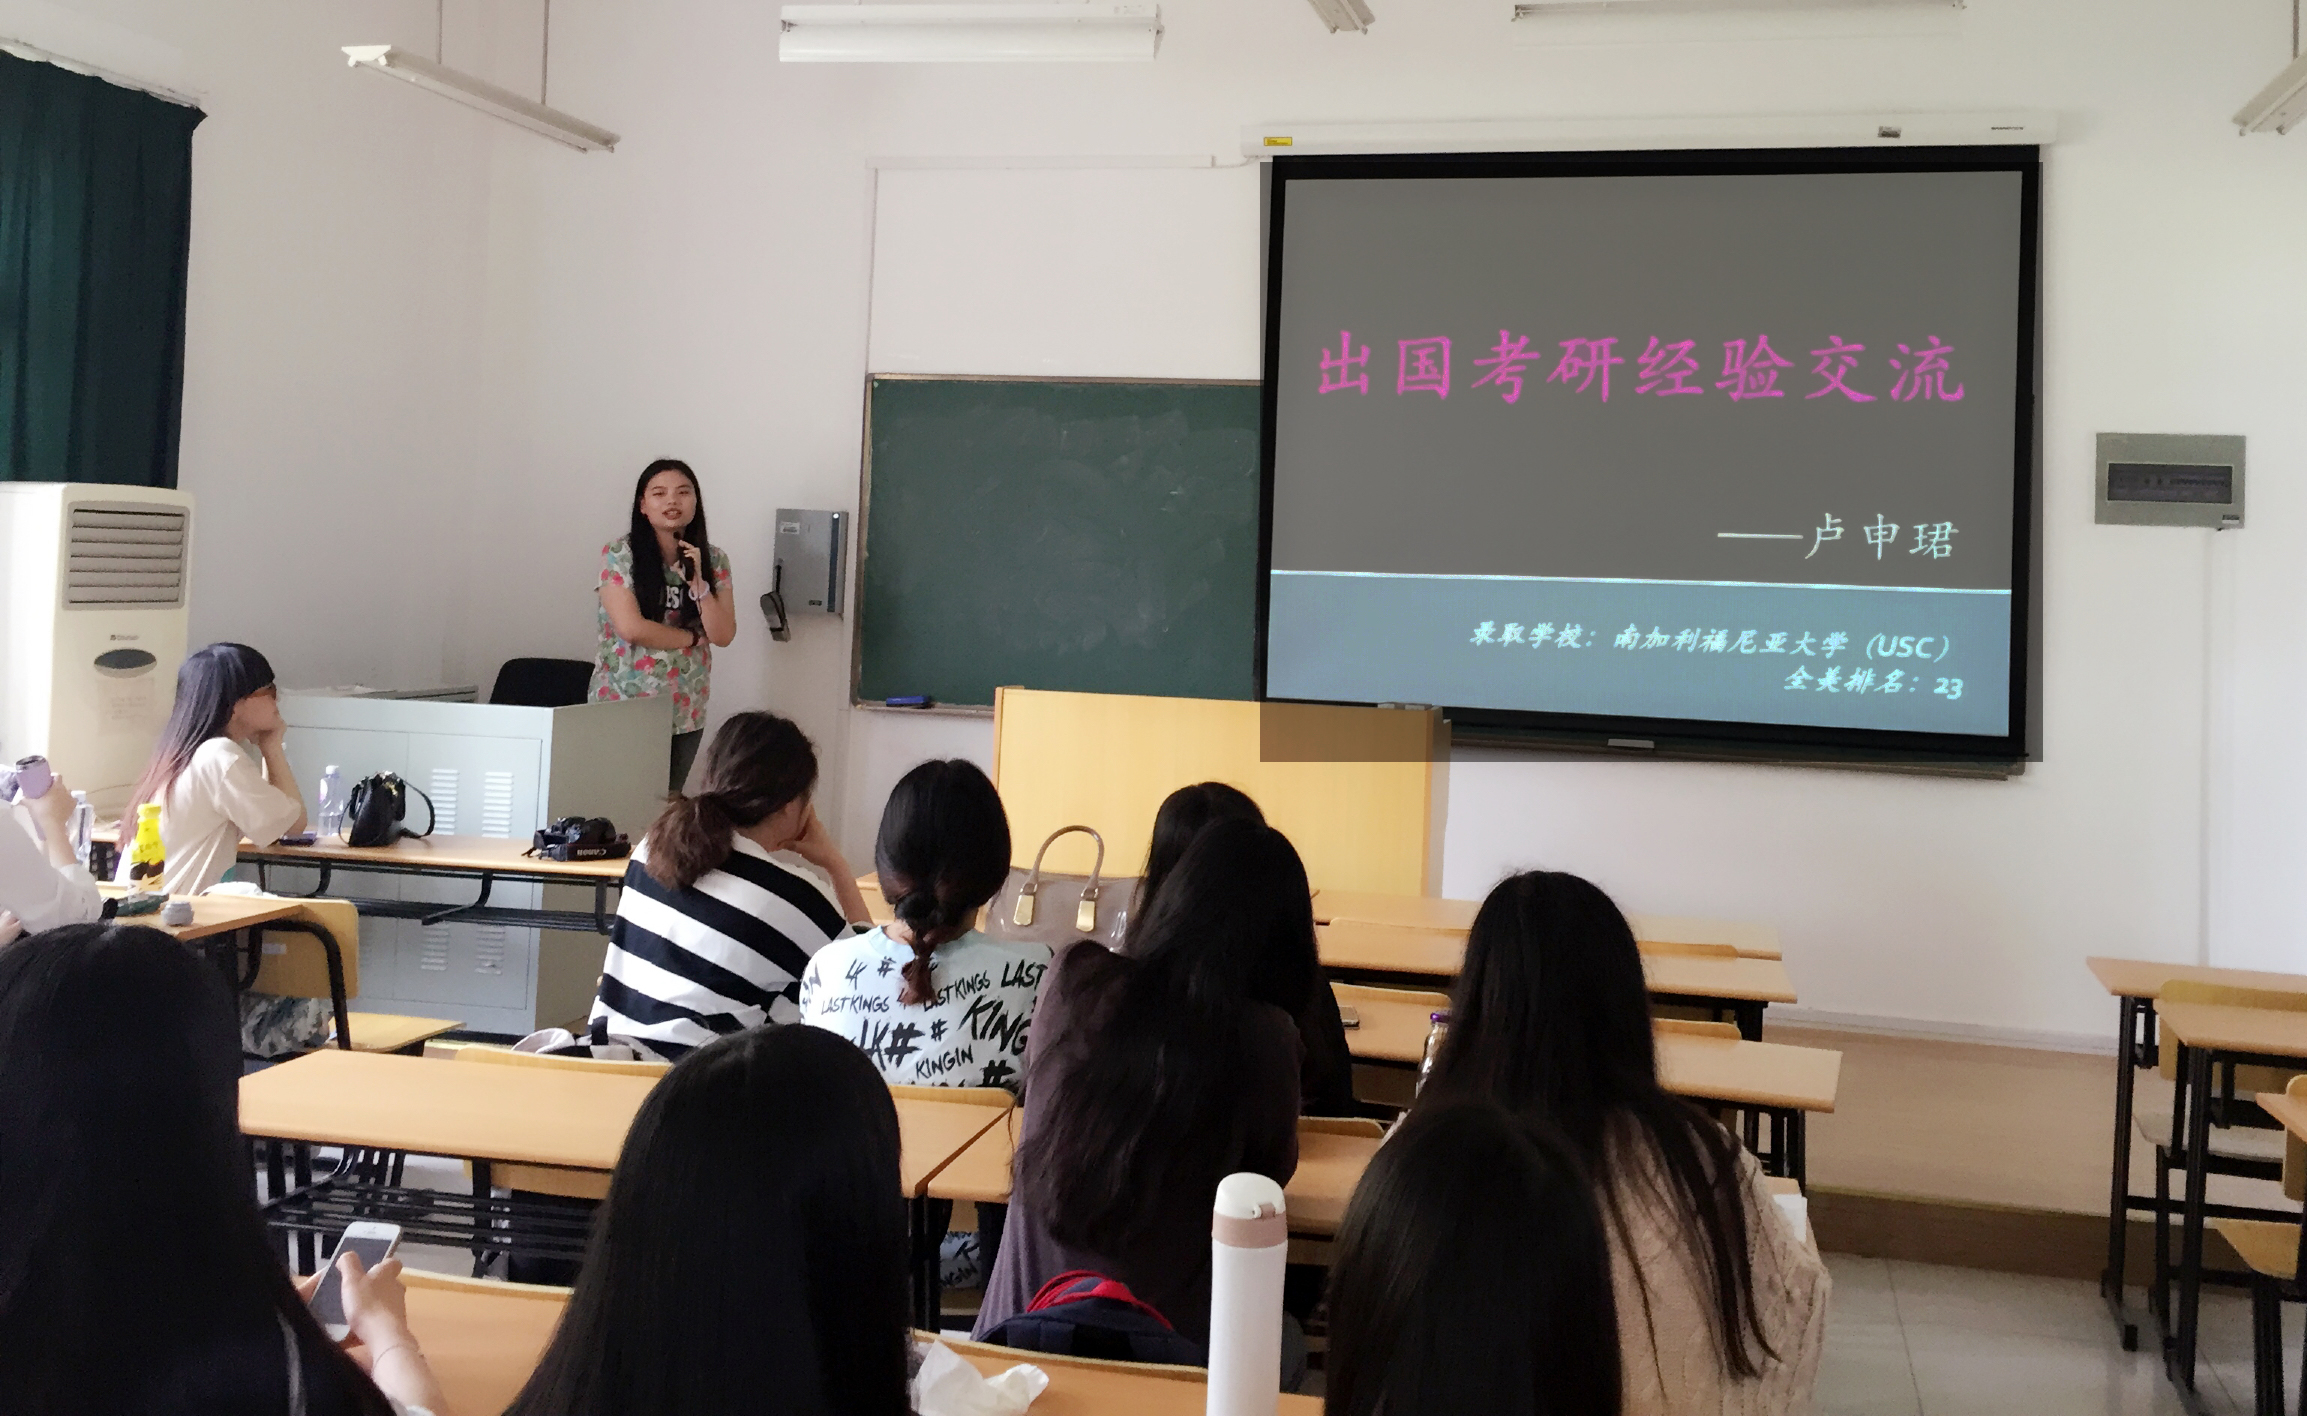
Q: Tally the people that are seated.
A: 10